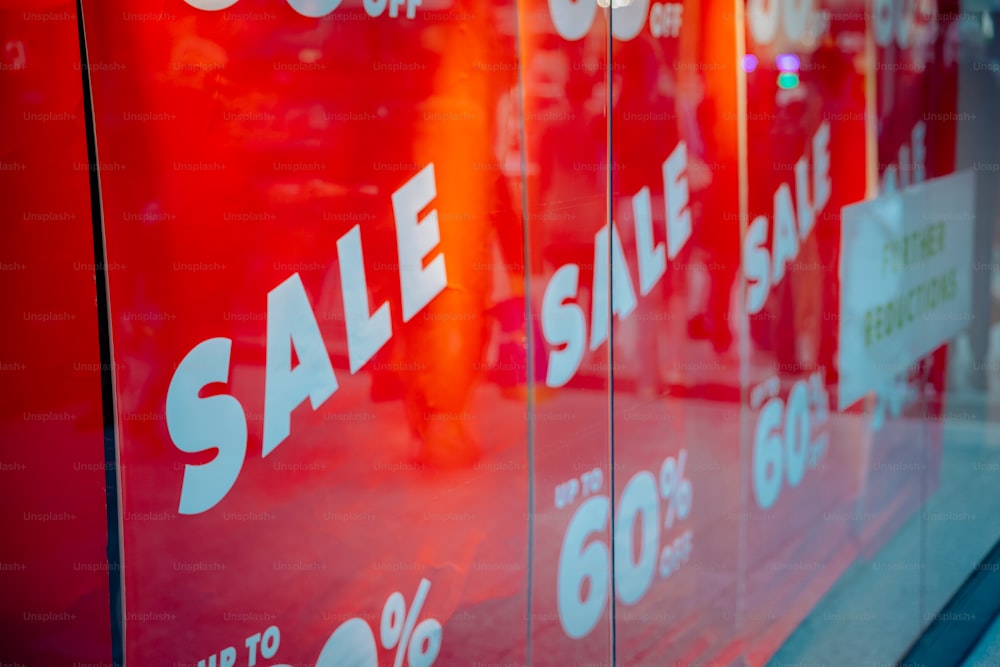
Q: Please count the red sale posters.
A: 4